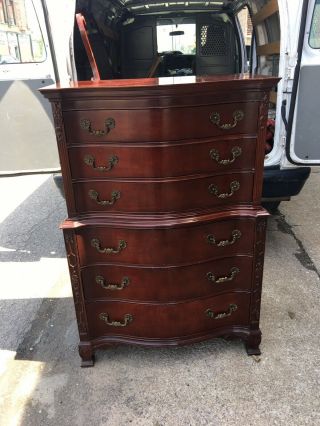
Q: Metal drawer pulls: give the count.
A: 12